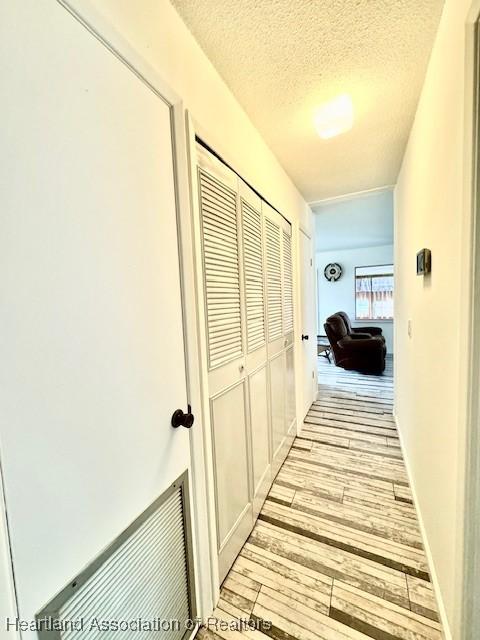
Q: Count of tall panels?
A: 4